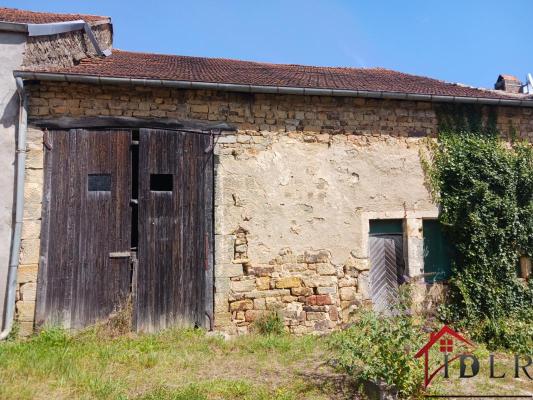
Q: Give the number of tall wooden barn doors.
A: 2